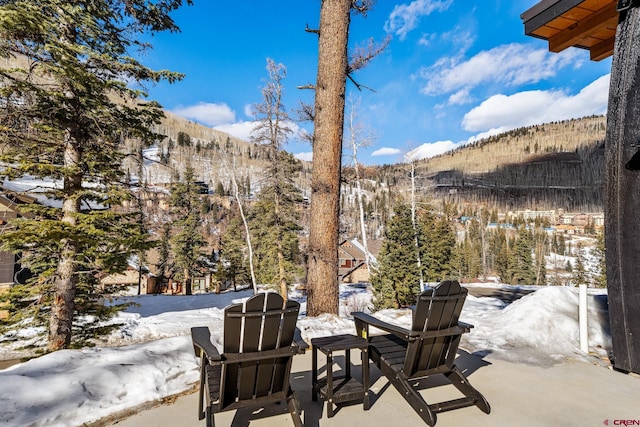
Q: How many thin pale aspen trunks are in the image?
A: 3